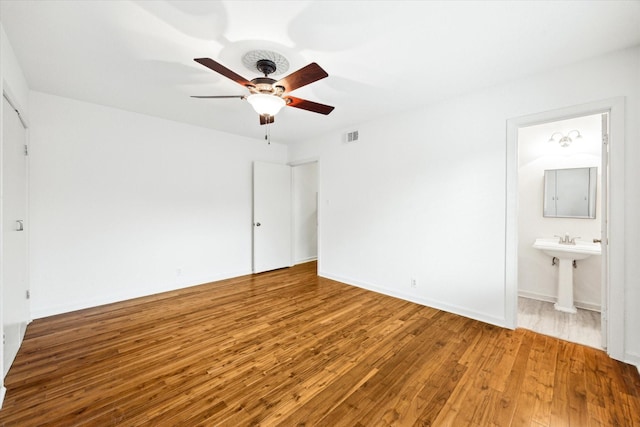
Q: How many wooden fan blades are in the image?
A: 5